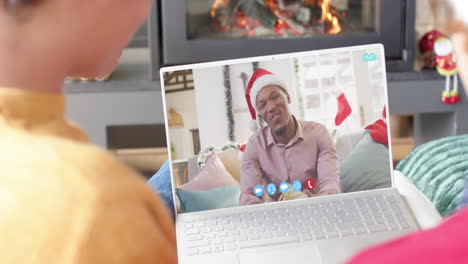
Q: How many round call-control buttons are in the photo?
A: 5